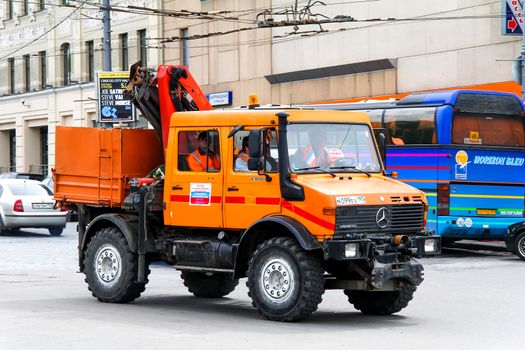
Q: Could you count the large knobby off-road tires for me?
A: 4